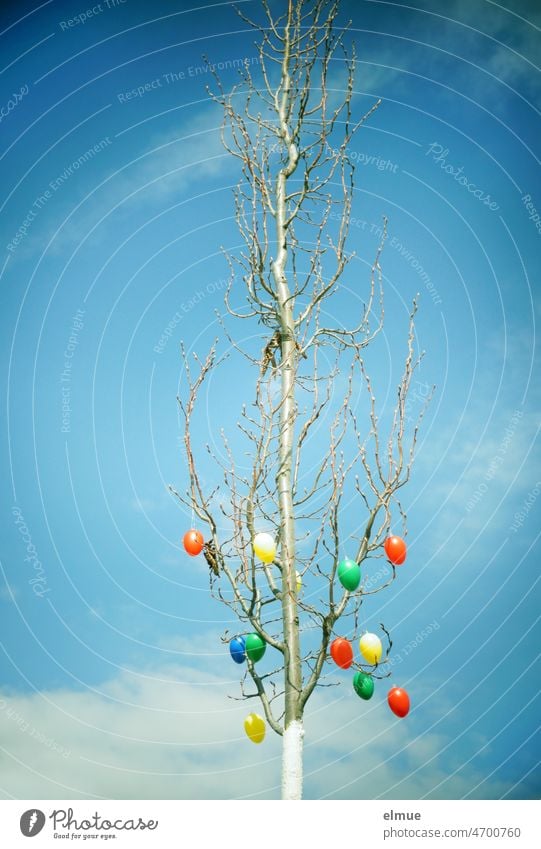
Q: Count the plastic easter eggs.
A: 12